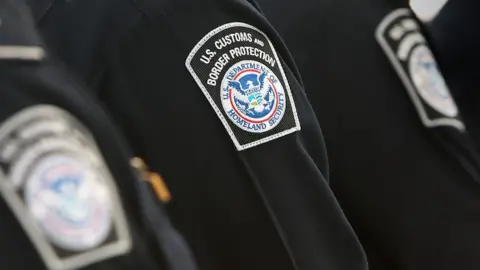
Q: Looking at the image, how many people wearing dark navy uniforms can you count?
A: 3